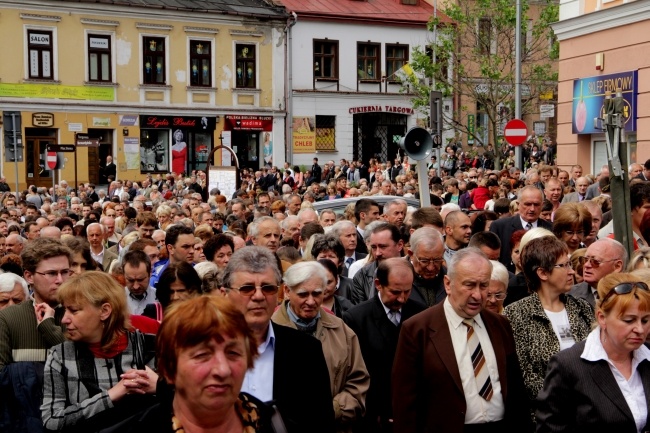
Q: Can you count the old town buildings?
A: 4